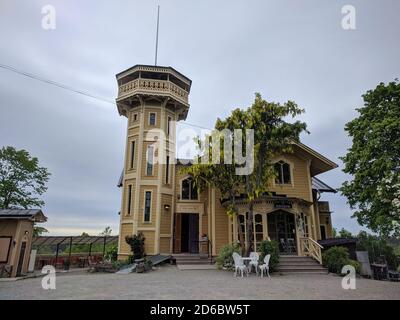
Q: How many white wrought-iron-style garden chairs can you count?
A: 3